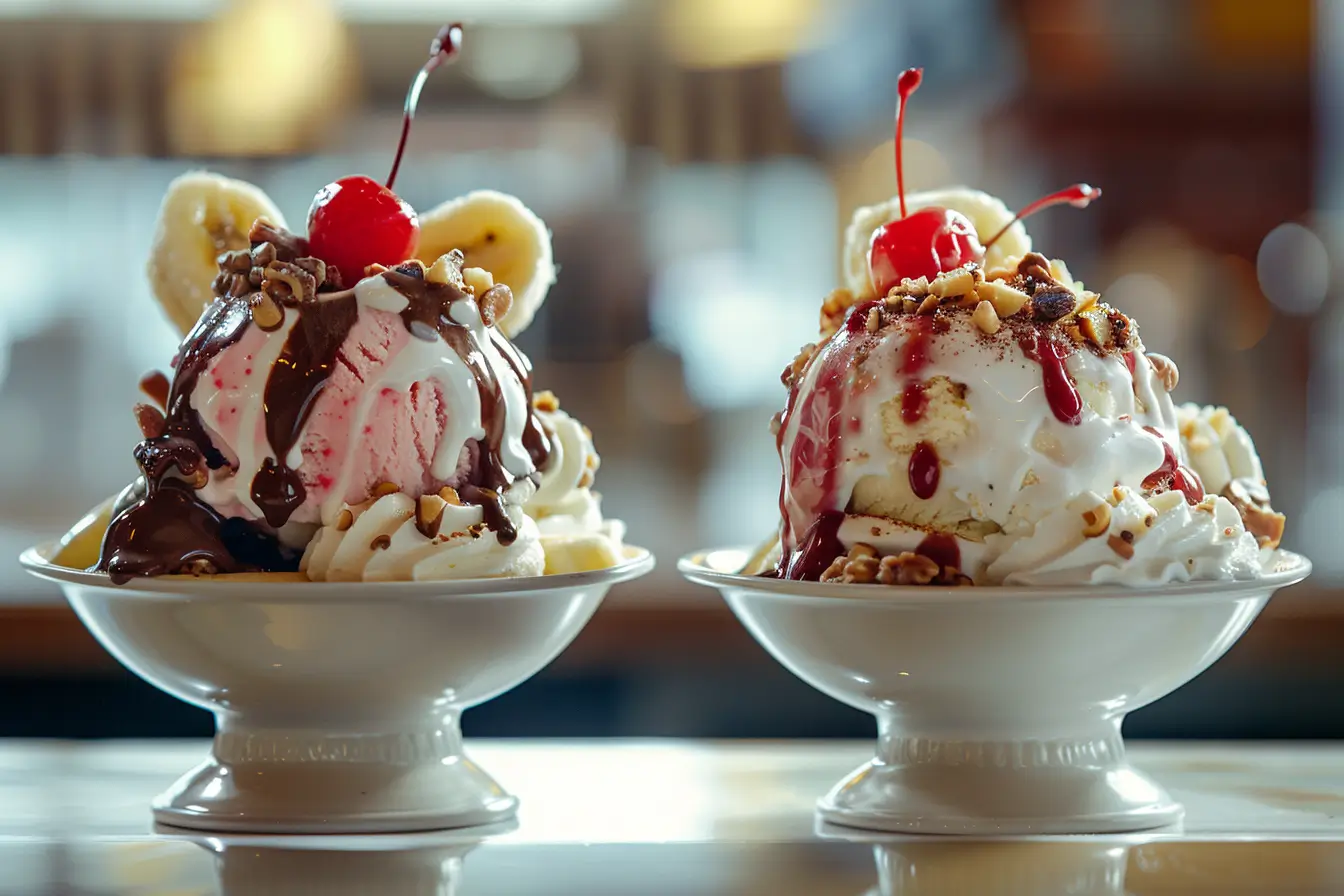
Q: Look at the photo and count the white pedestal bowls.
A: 2